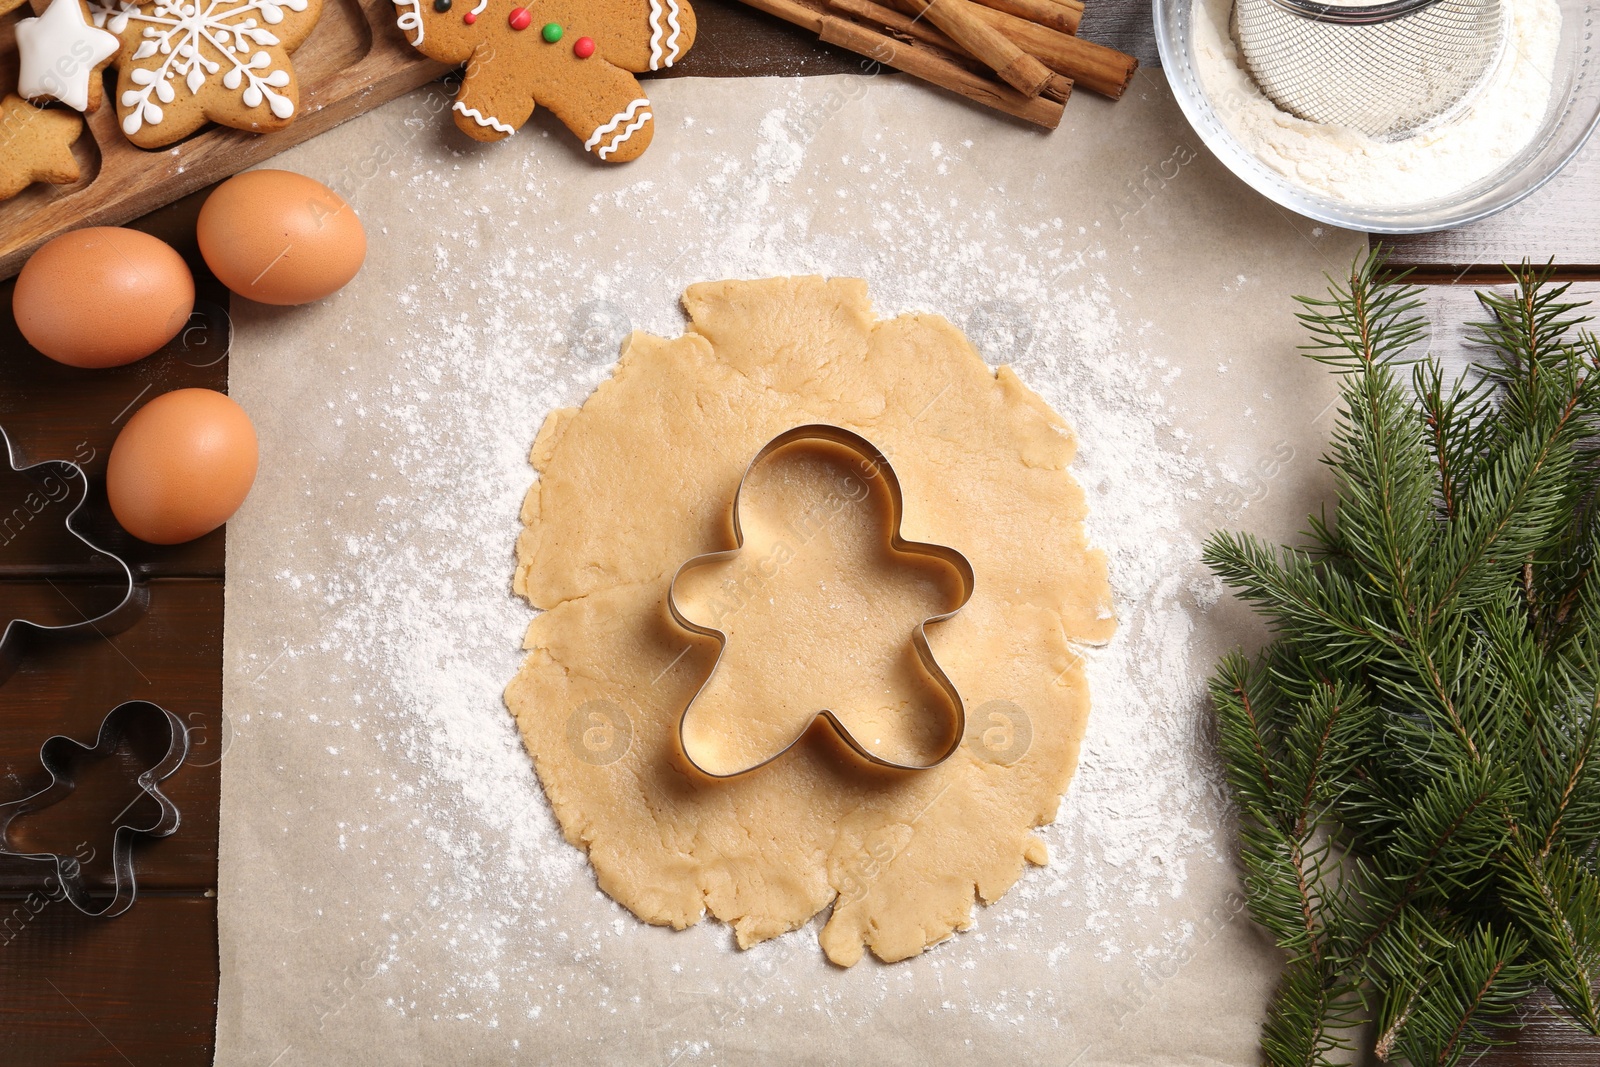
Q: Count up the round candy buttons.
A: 3